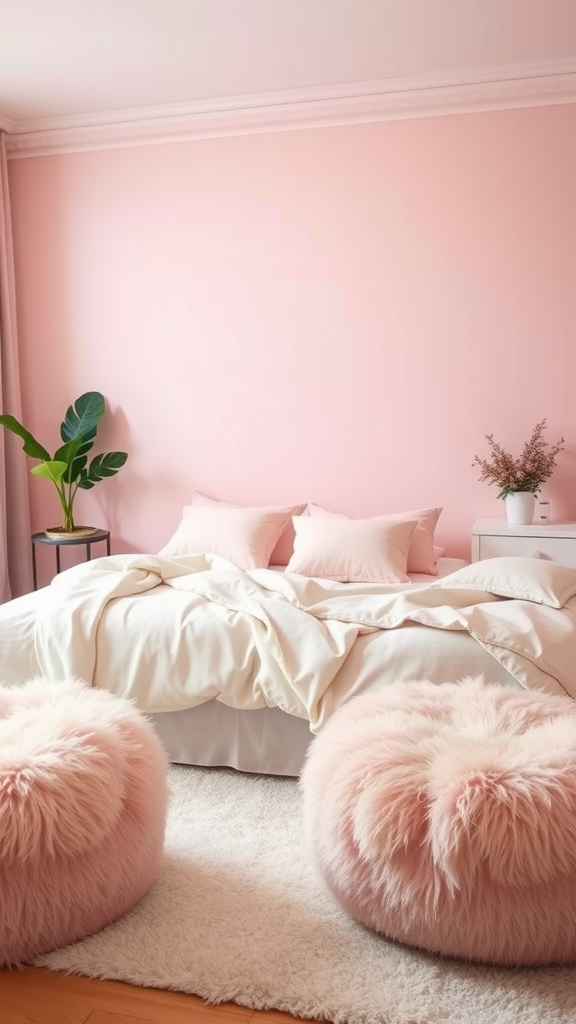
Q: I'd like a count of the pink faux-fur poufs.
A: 2